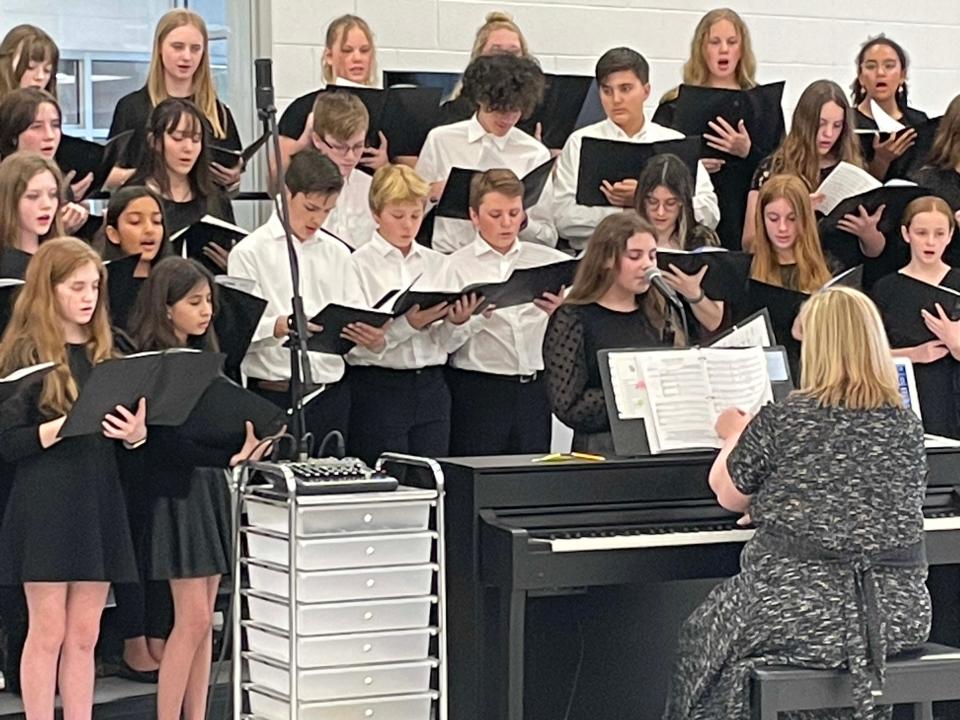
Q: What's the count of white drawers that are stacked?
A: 7